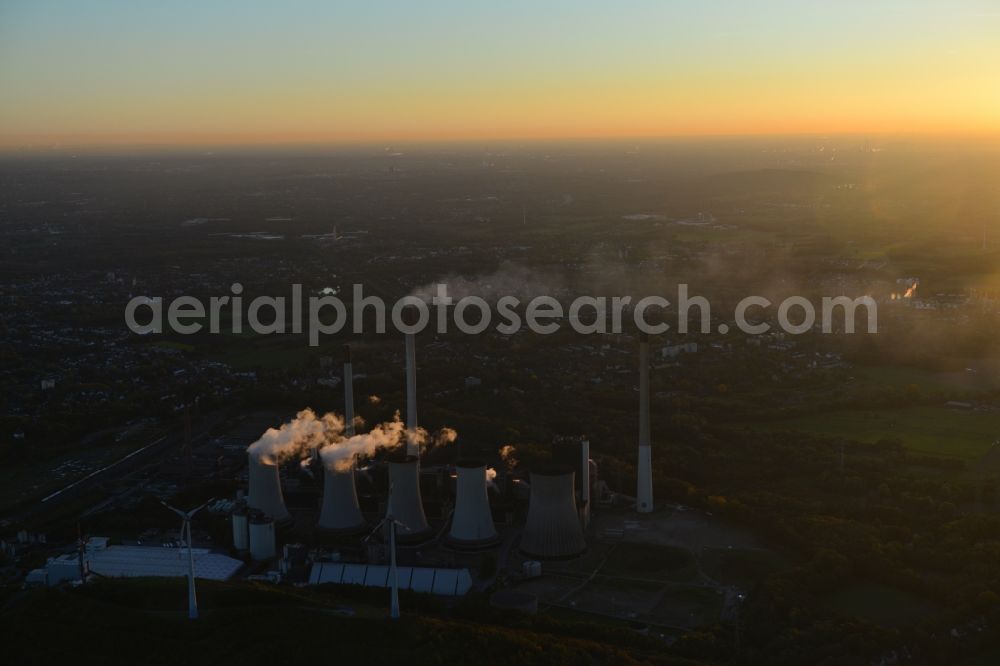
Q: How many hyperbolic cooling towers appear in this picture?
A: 5